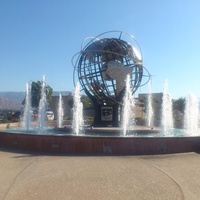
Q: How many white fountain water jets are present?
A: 8